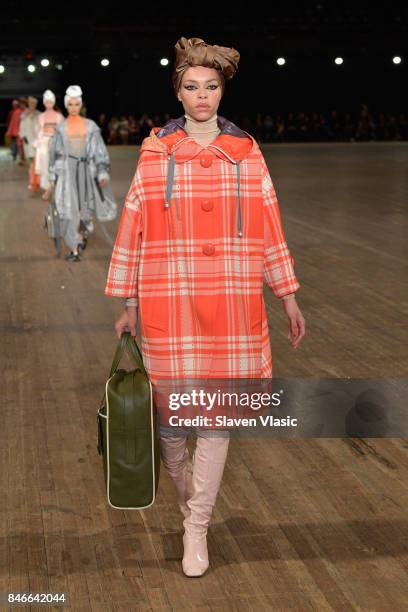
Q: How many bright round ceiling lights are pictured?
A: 8